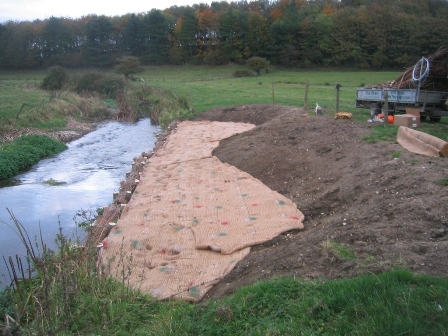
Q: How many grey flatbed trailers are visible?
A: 1